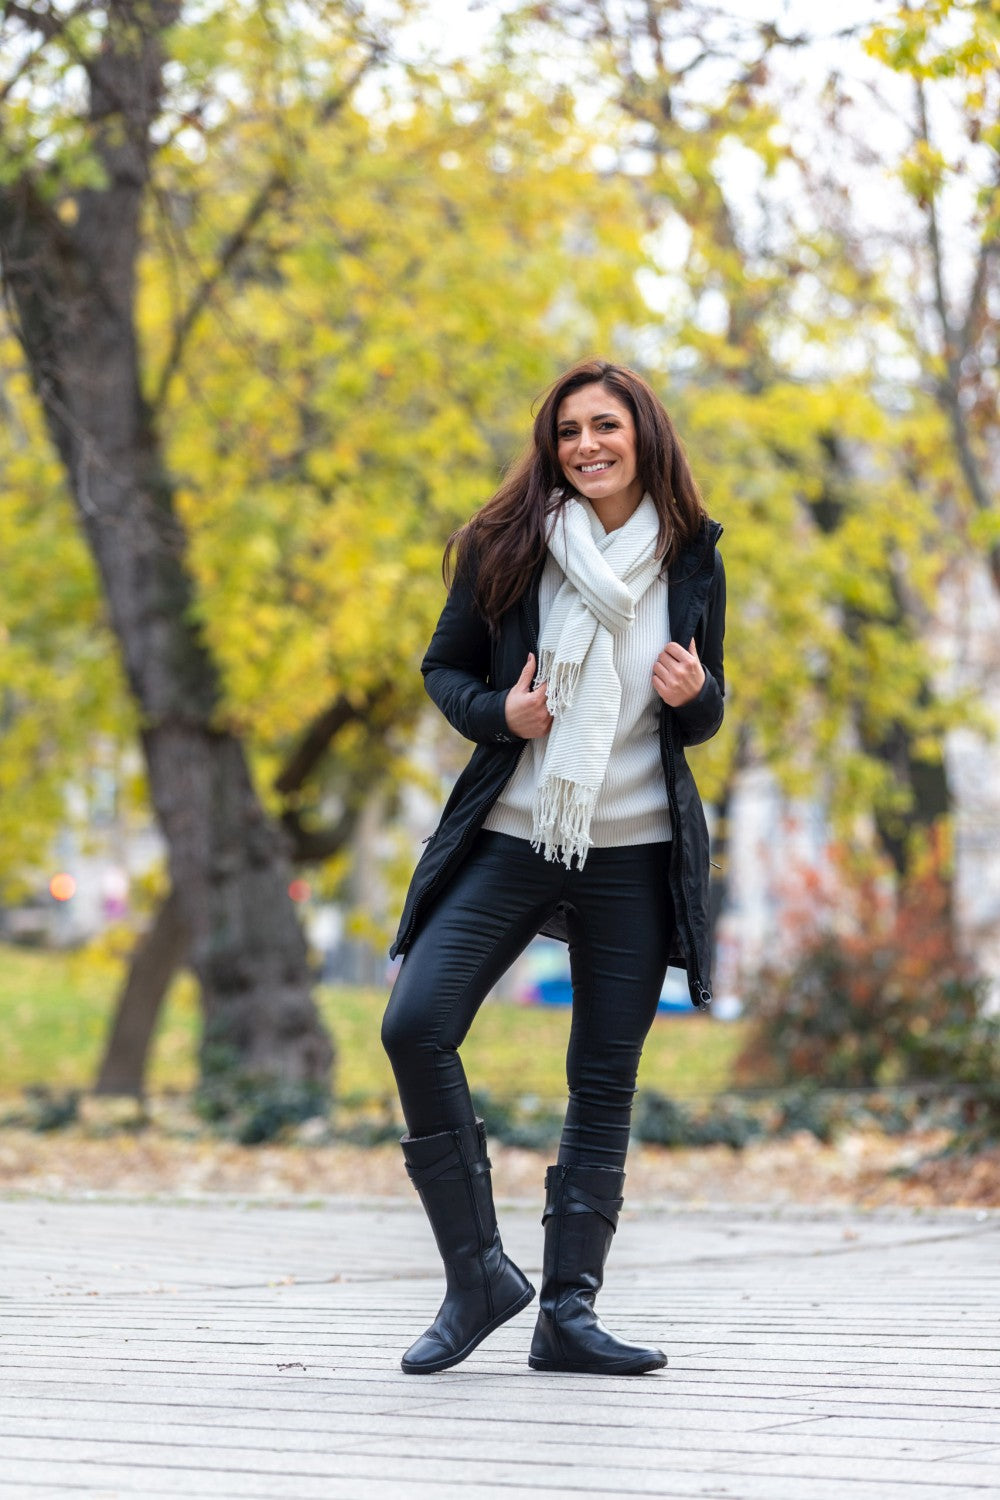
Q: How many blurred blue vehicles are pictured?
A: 1